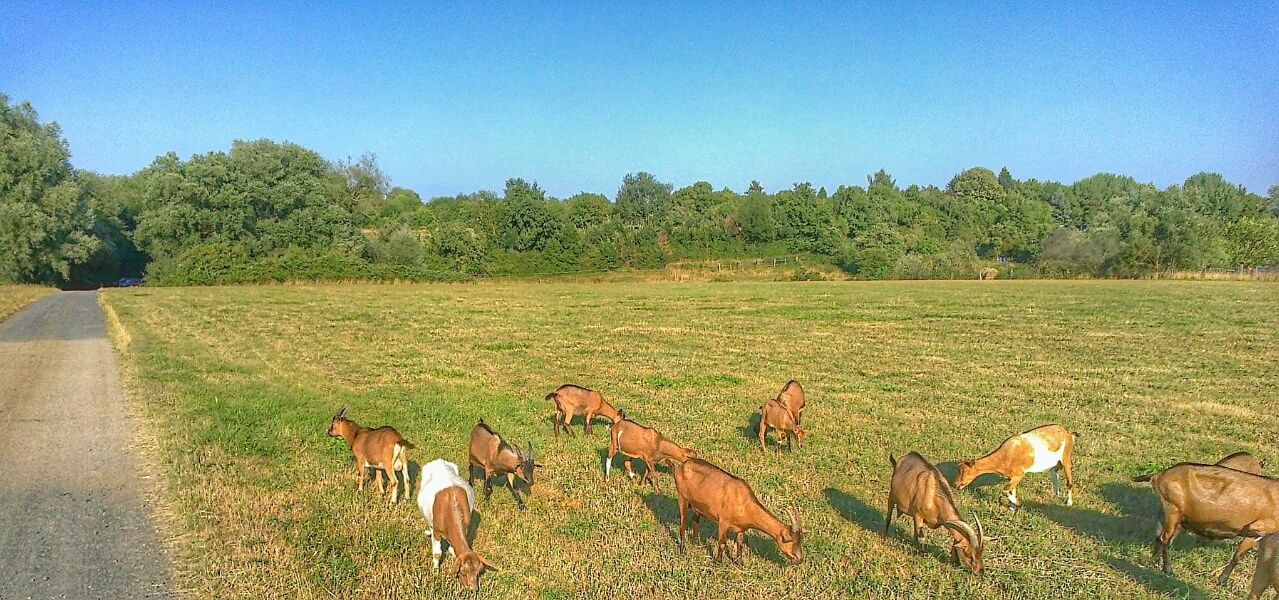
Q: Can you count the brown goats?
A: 11